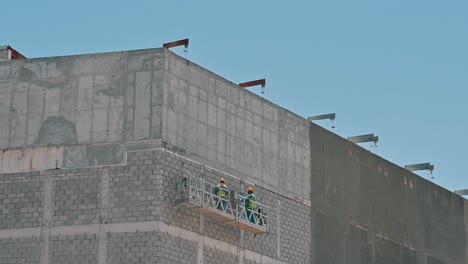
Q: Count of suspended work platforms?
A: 1